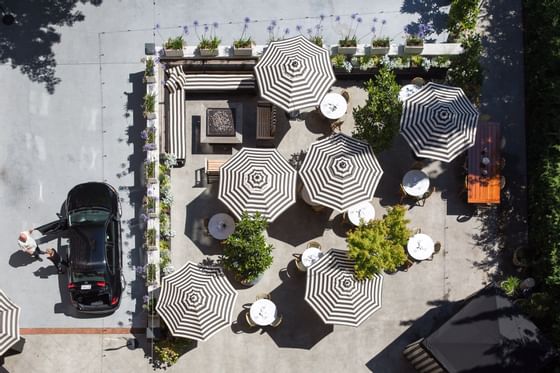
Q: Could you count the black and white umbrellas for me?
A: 7